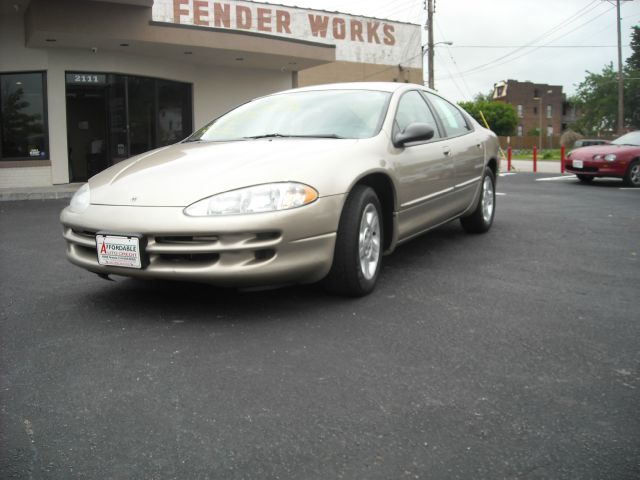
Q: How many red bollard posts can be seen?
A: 3